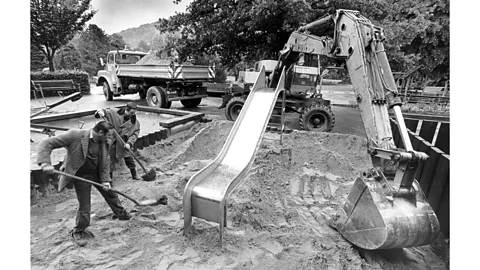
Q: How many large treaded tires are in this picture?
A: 2